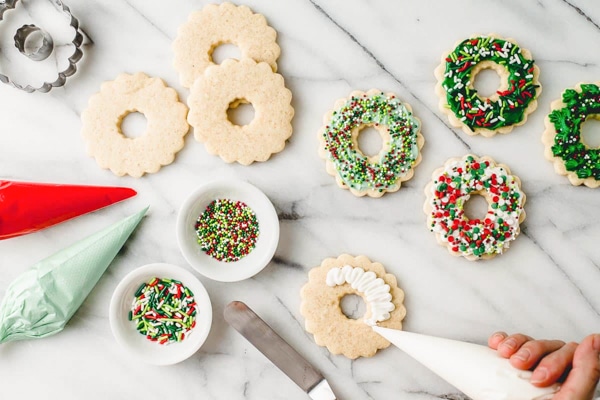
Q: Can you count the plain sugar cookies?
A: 3